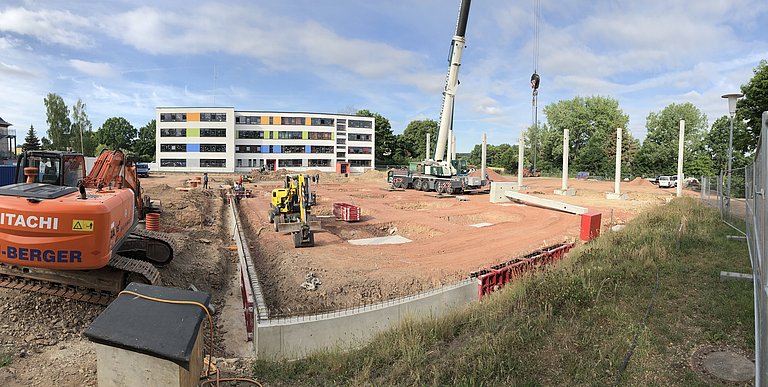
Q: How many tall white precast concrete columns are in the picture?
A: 7